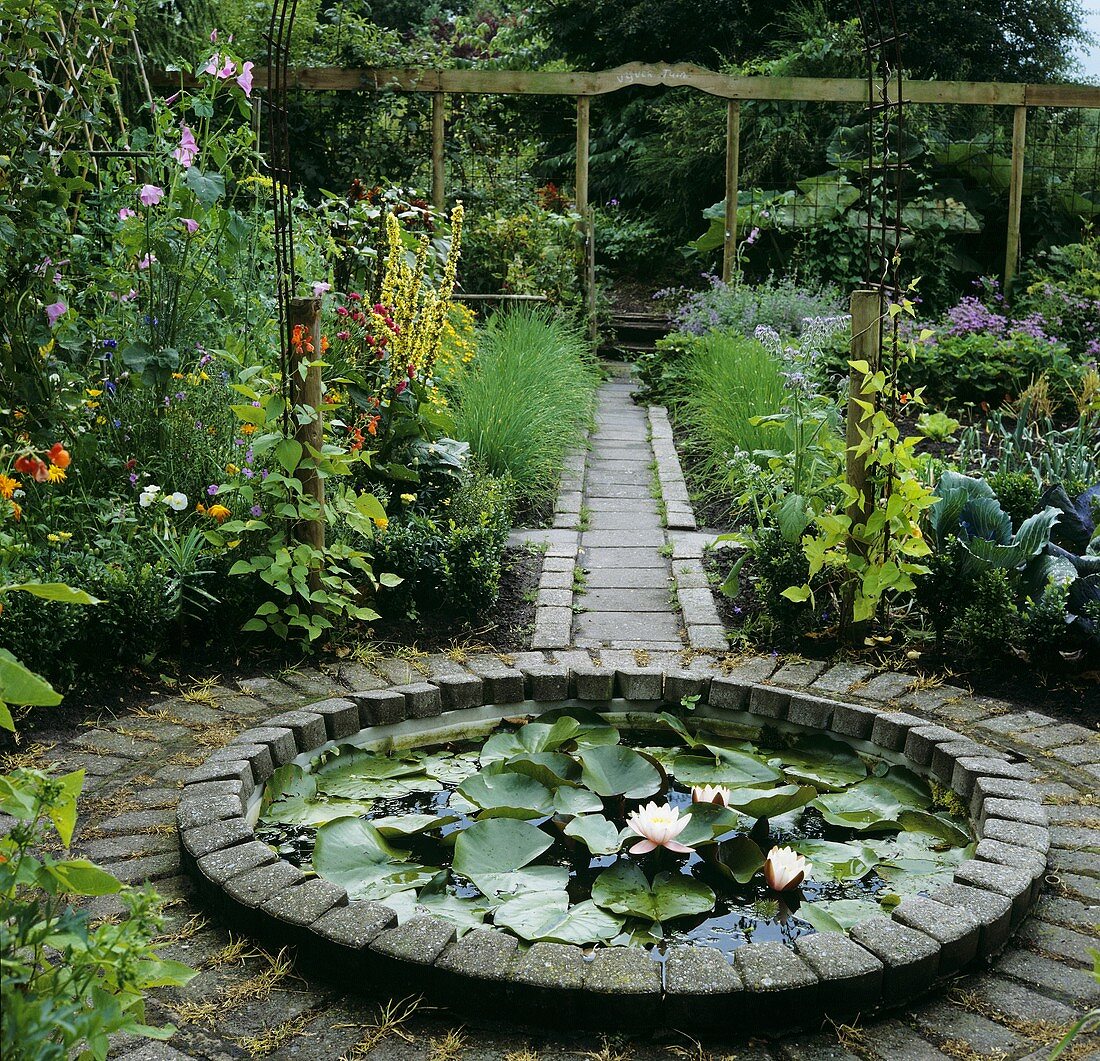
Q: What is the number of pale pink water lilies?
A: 3